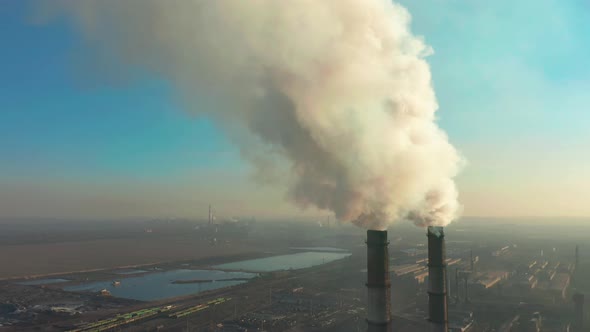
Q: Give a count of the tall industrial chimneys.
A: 2